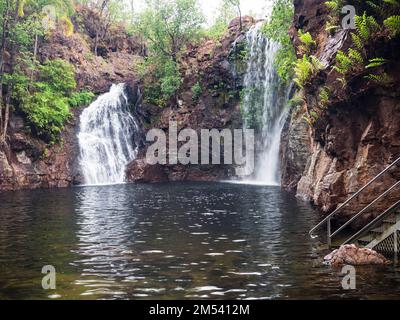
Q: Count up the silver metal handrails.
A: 3